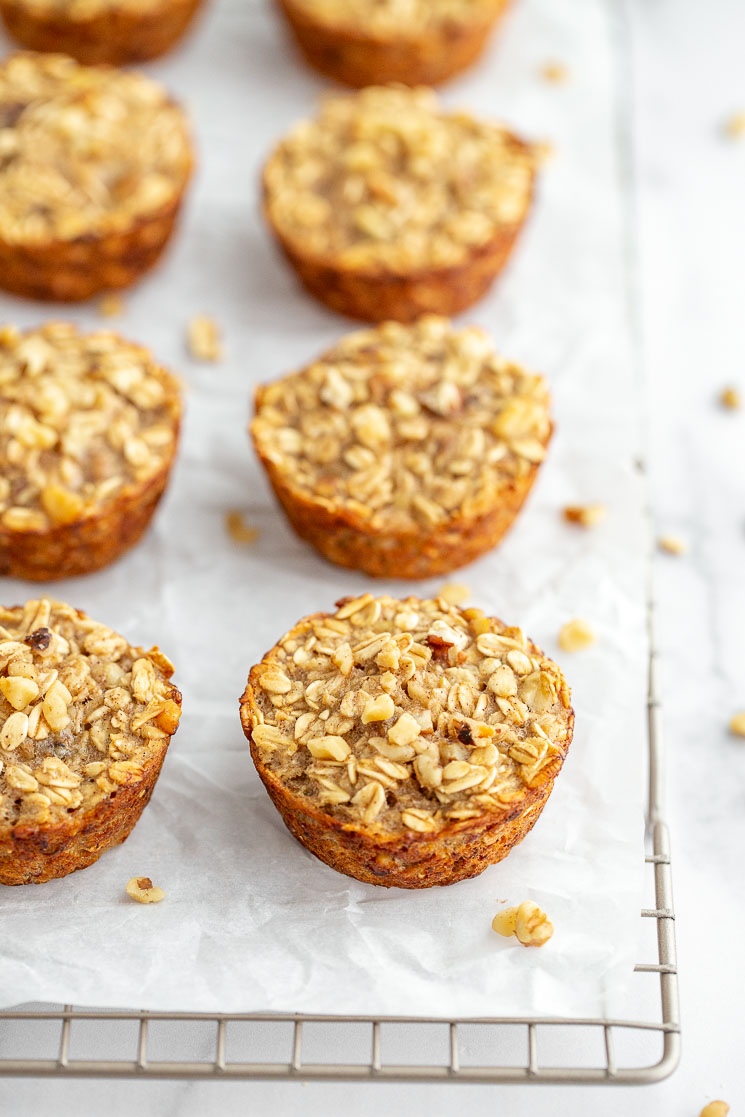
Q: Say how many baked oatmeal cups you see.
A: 8